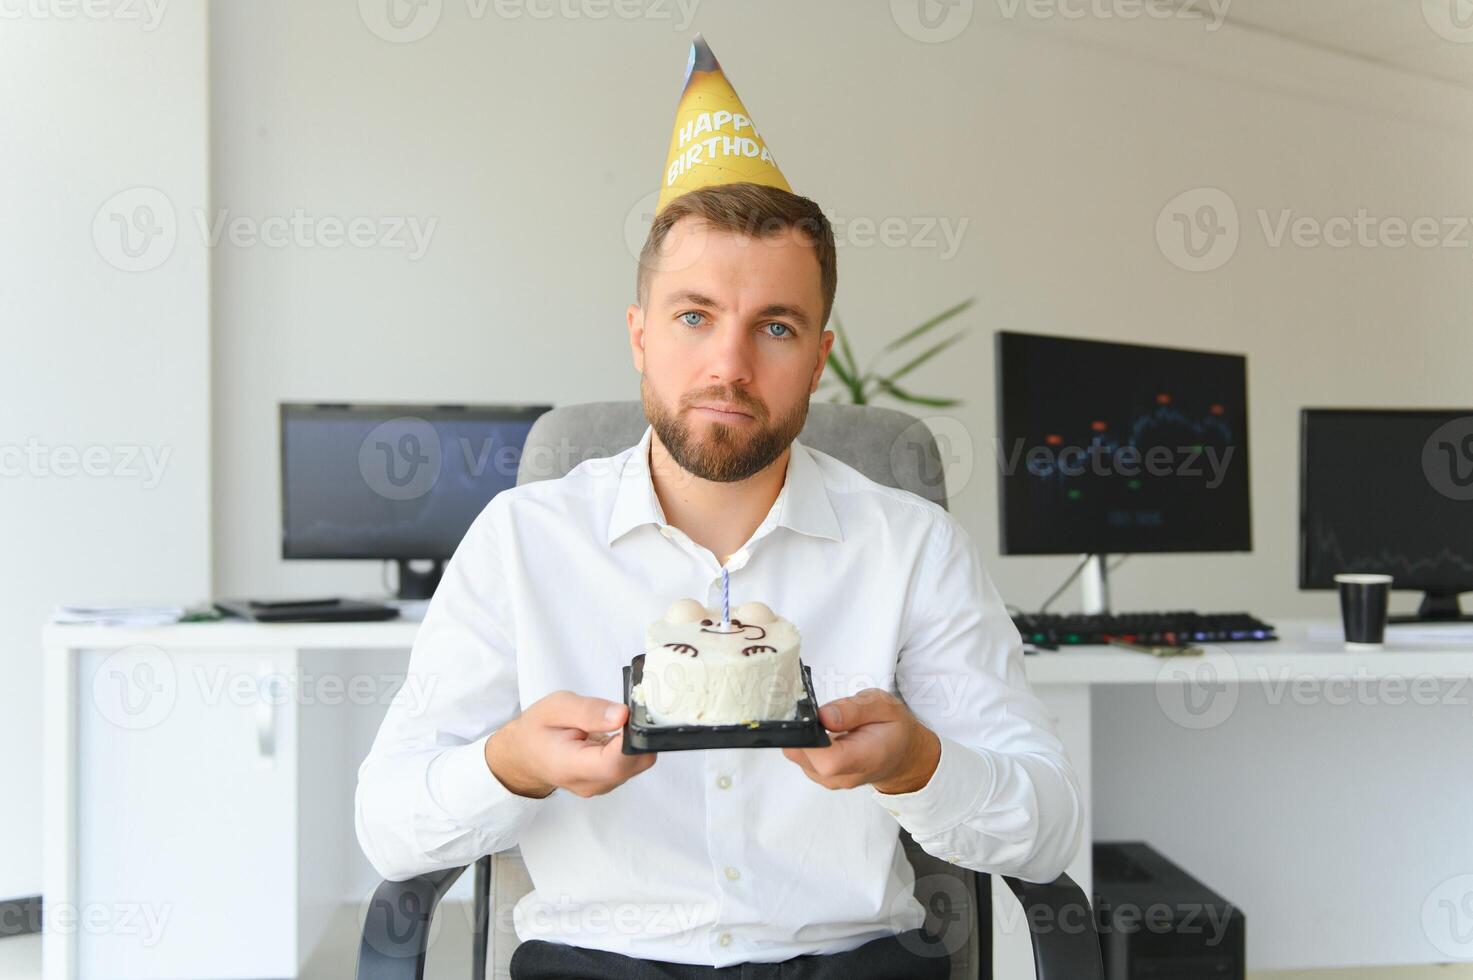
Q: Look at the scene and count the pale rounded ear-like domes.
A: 2